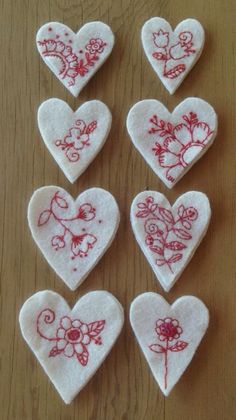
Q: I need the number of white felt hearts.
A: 8